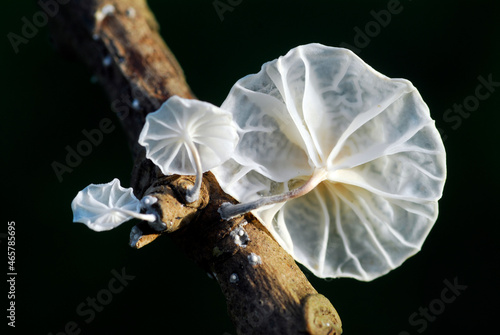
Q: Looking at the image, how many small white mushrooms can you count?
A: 2